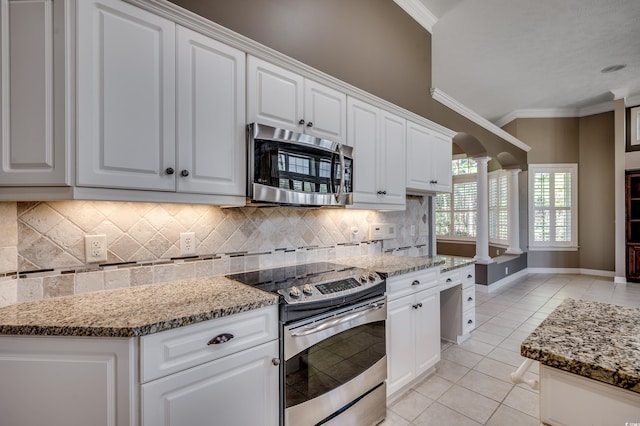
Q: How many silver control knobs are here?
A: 4